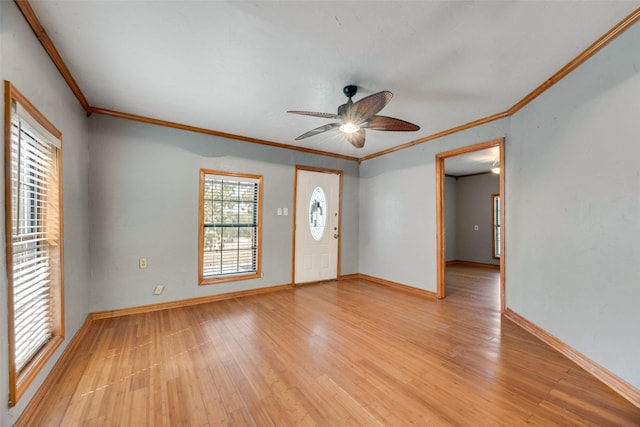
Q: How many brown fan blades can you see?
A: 5